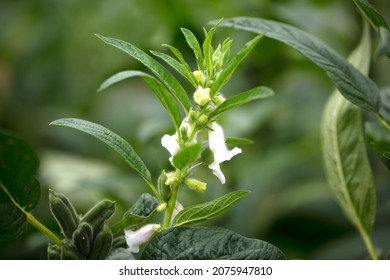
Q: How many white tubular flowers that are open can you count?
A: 3